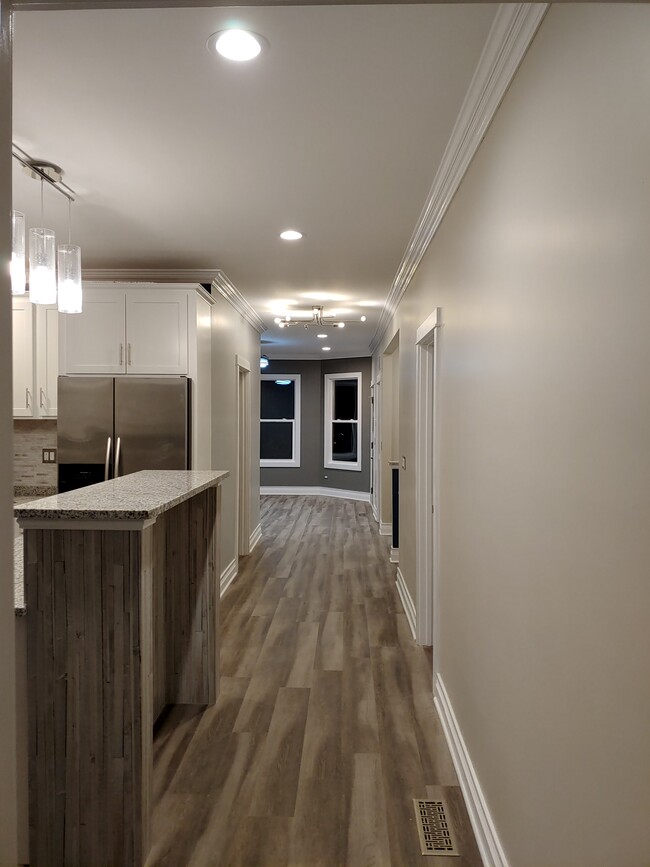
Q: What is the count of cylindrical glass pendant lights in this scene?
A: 3